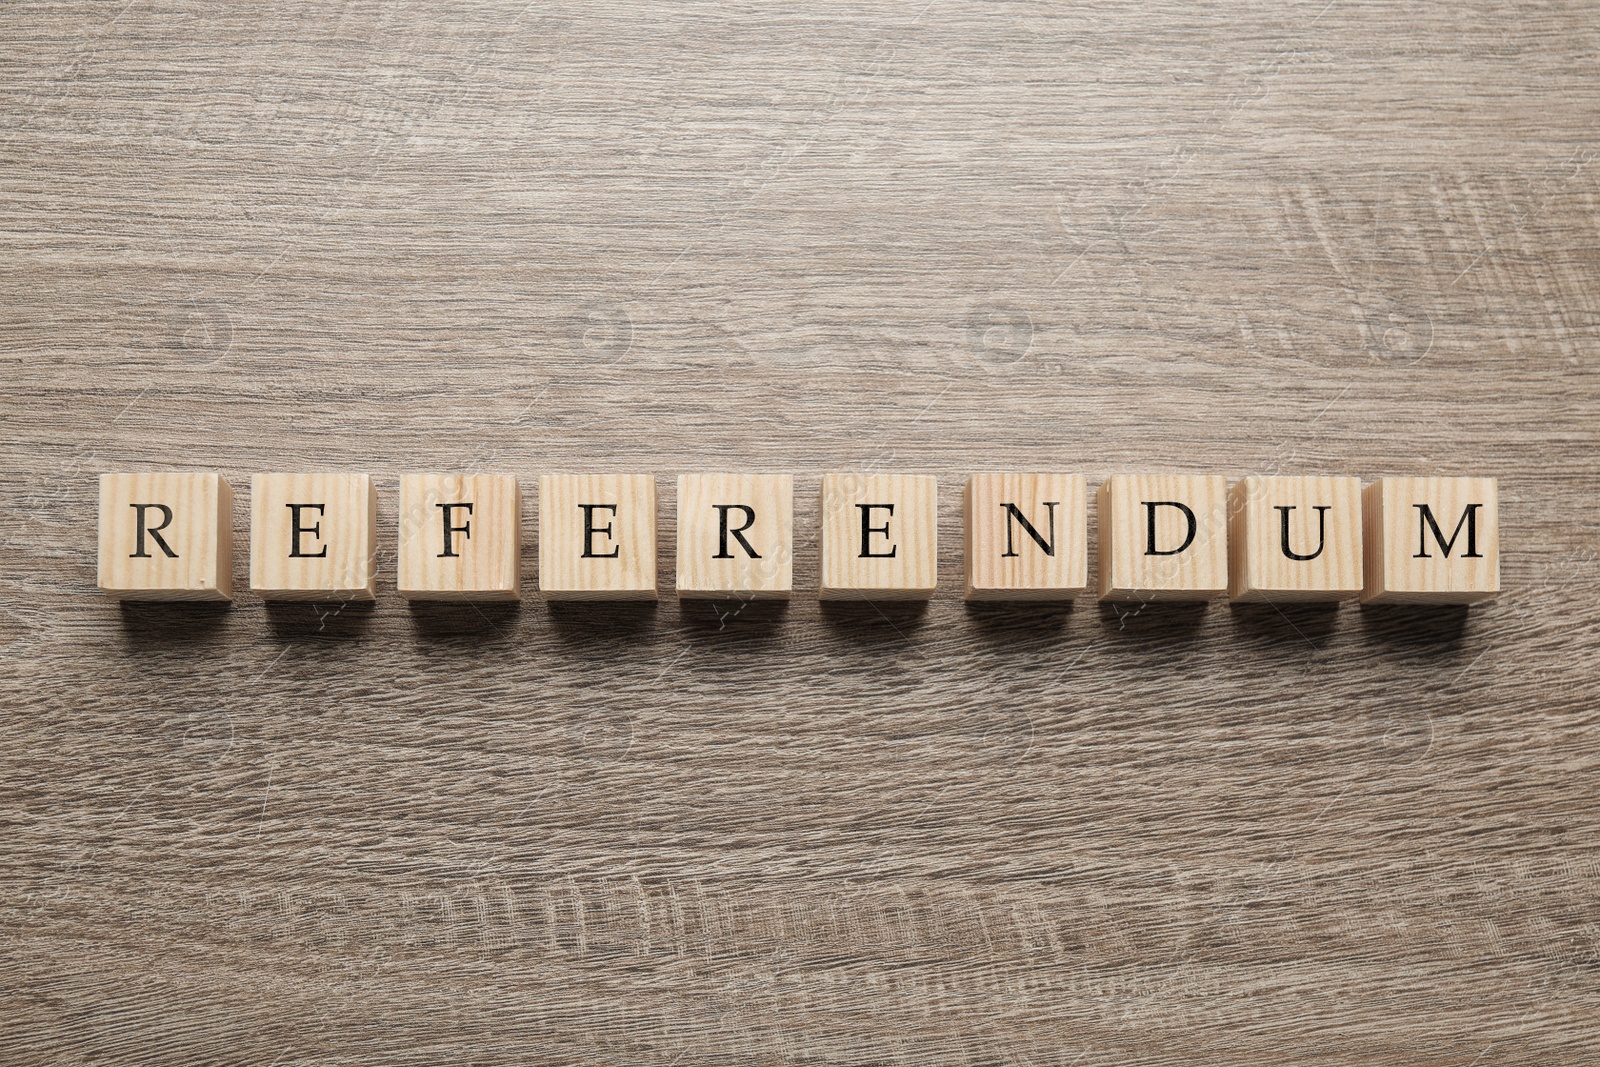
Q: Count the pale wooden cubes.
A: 10